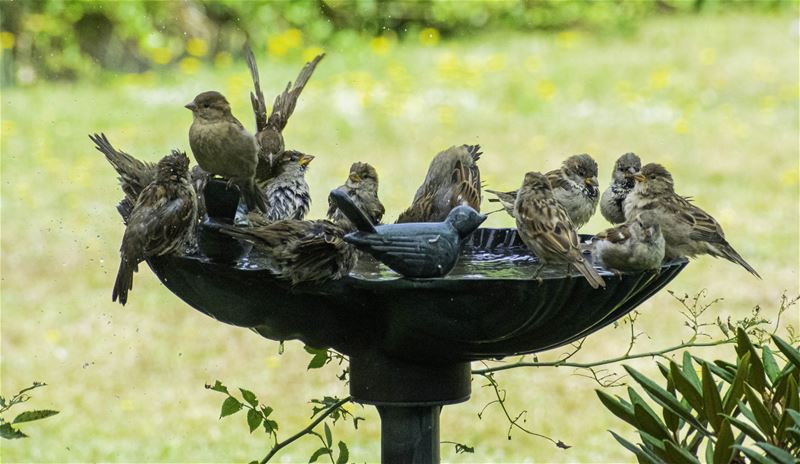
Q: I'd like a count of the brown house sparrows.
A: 13